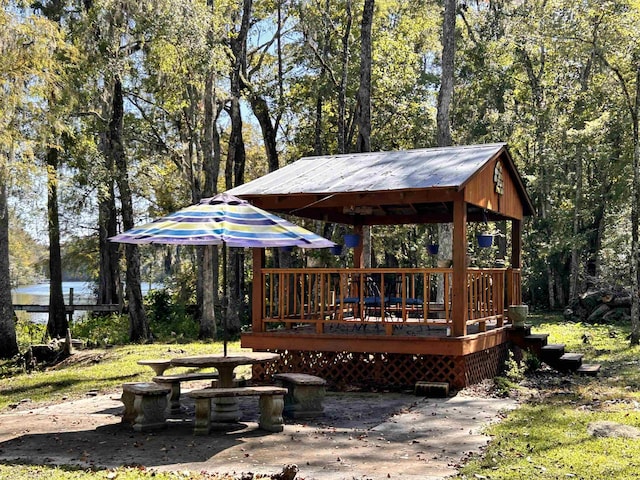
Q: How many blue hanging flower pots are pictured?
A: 5